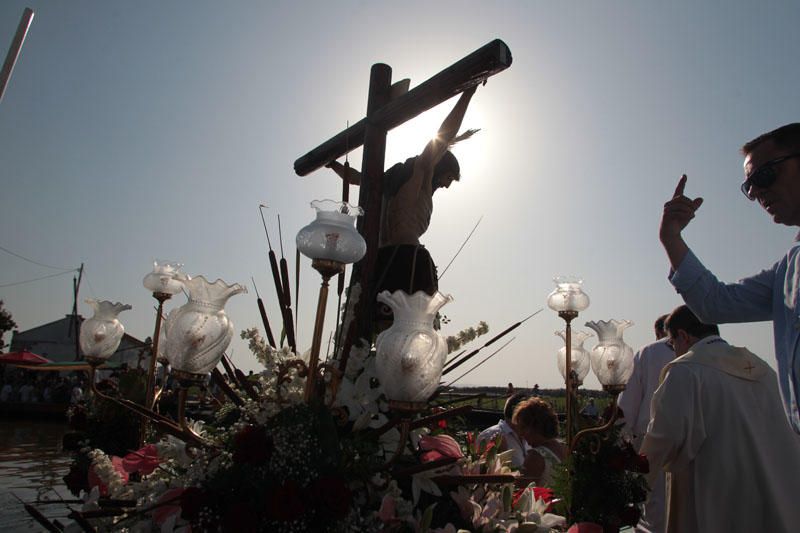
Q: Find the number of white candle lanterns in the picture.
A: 9